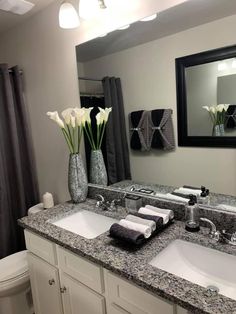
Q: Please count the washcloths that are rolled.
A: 6